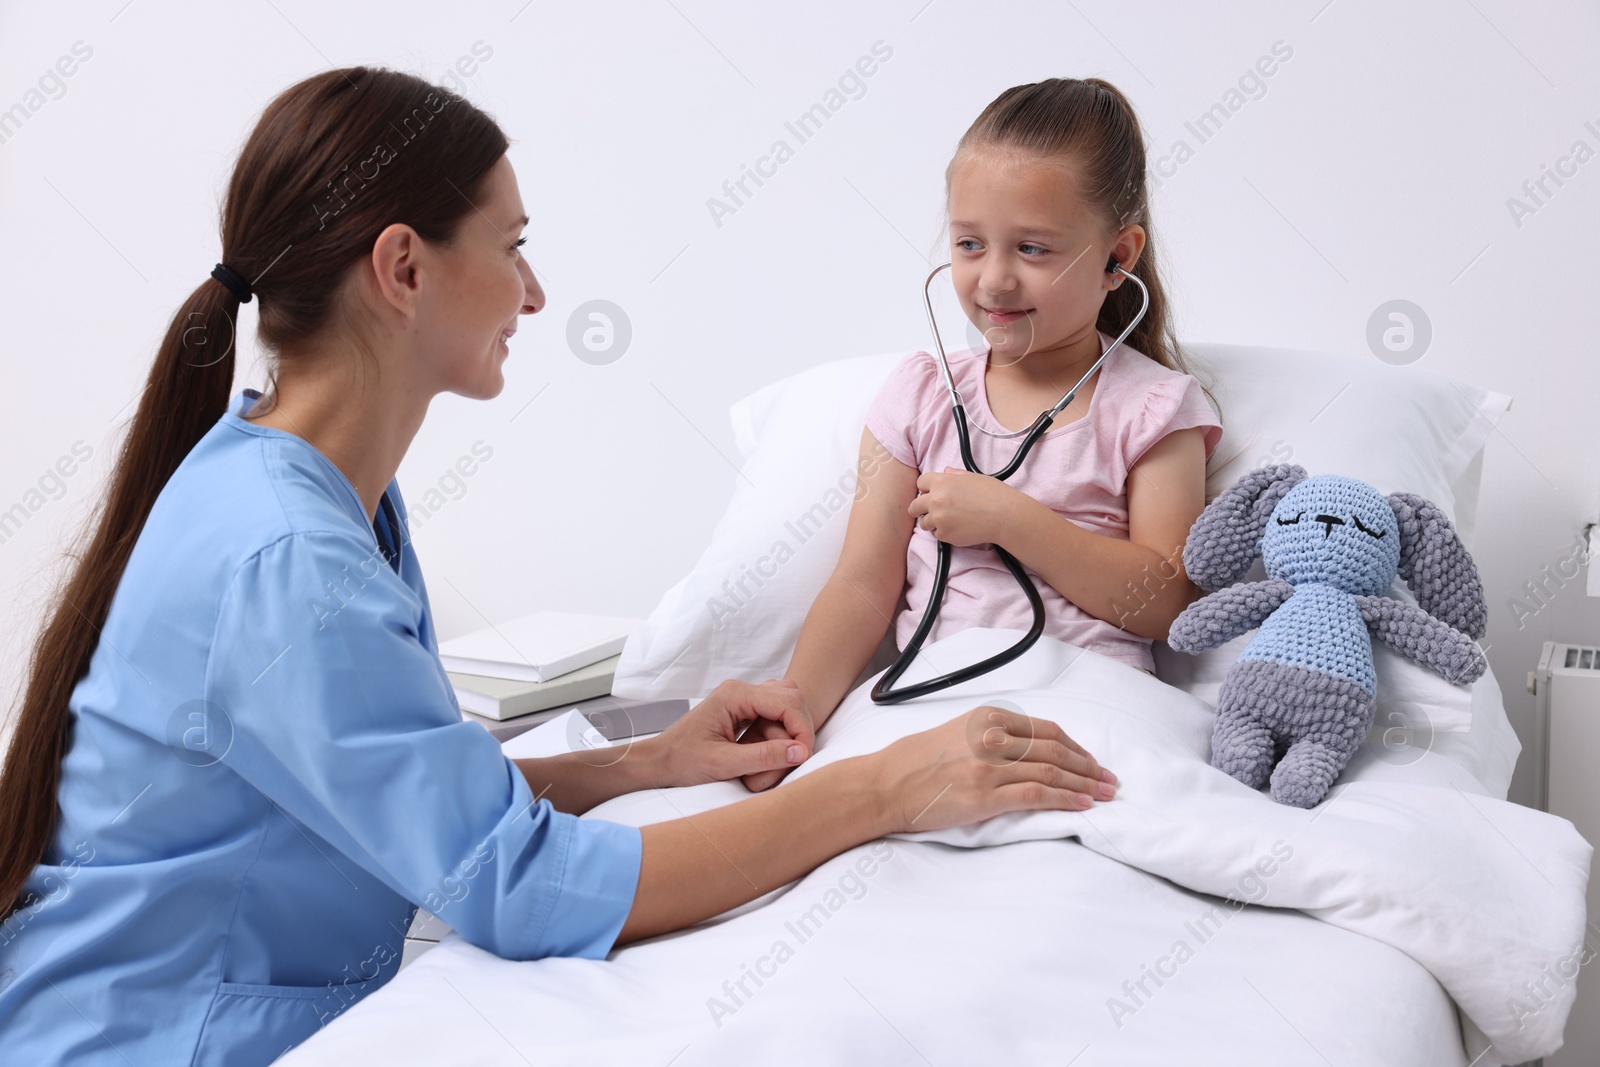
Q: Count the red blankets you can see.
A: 0